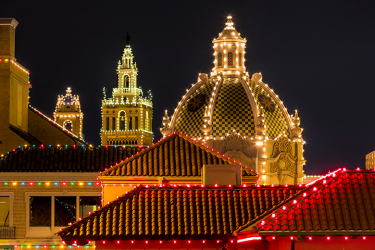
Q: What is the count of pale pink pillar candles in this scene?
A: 0